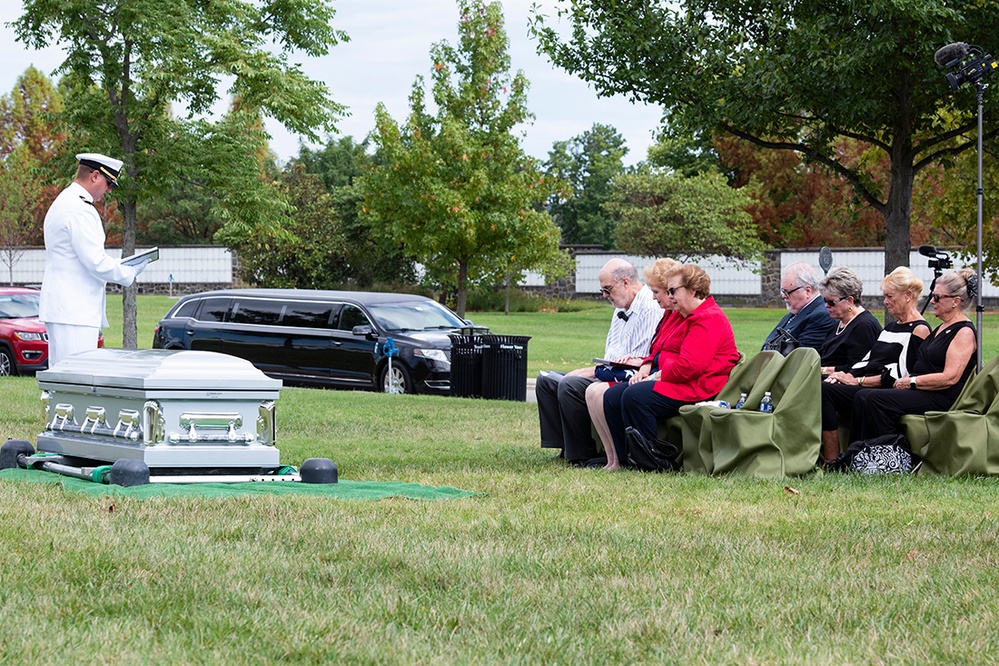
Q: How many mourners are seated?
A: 7